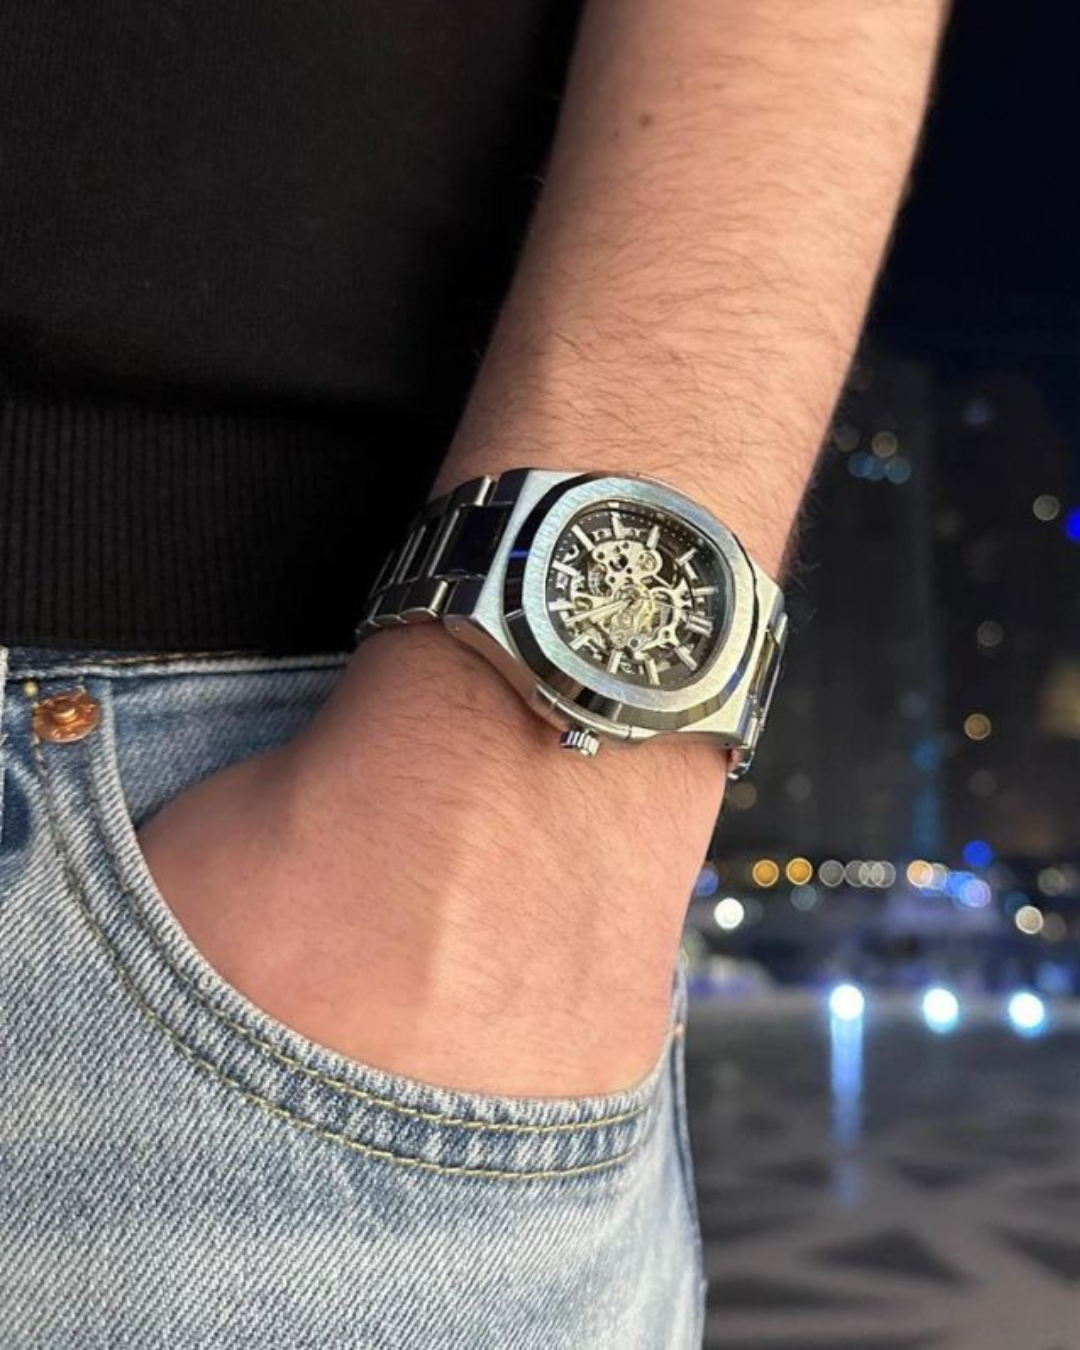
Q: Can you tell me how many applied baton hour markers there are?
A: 12